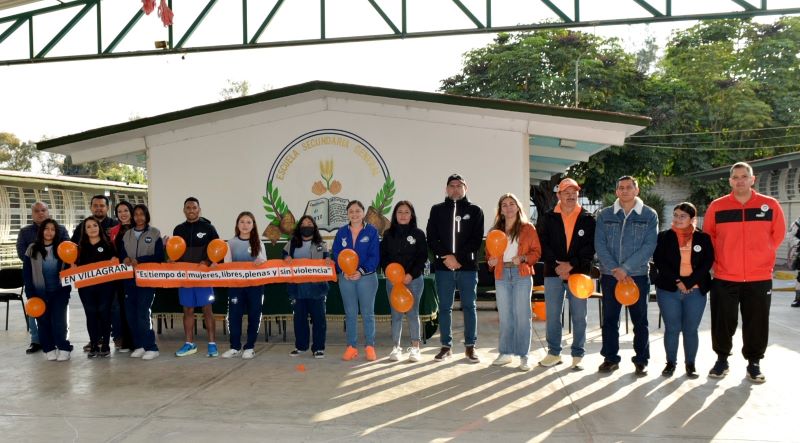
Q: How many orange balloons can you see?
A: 10